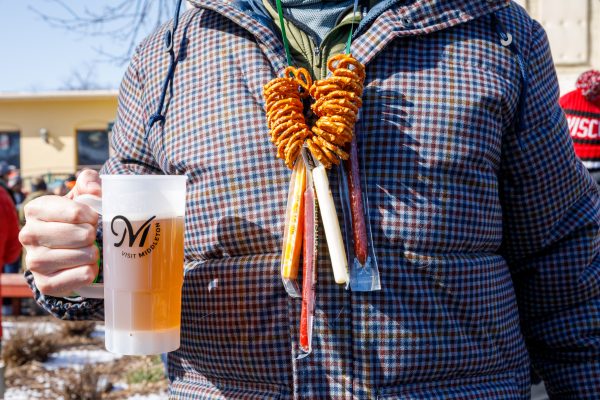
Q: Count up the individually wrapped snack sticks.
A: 4